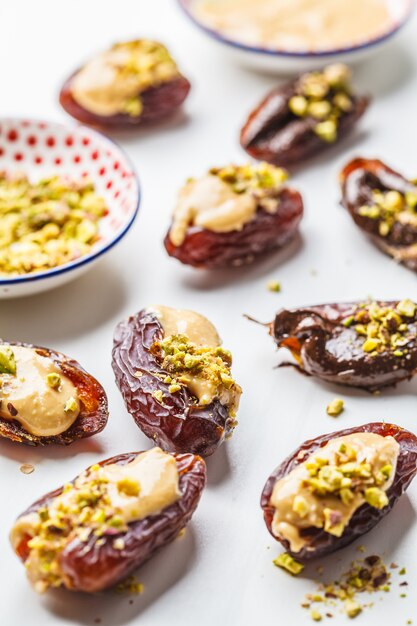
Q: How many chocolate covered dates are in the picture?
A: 3